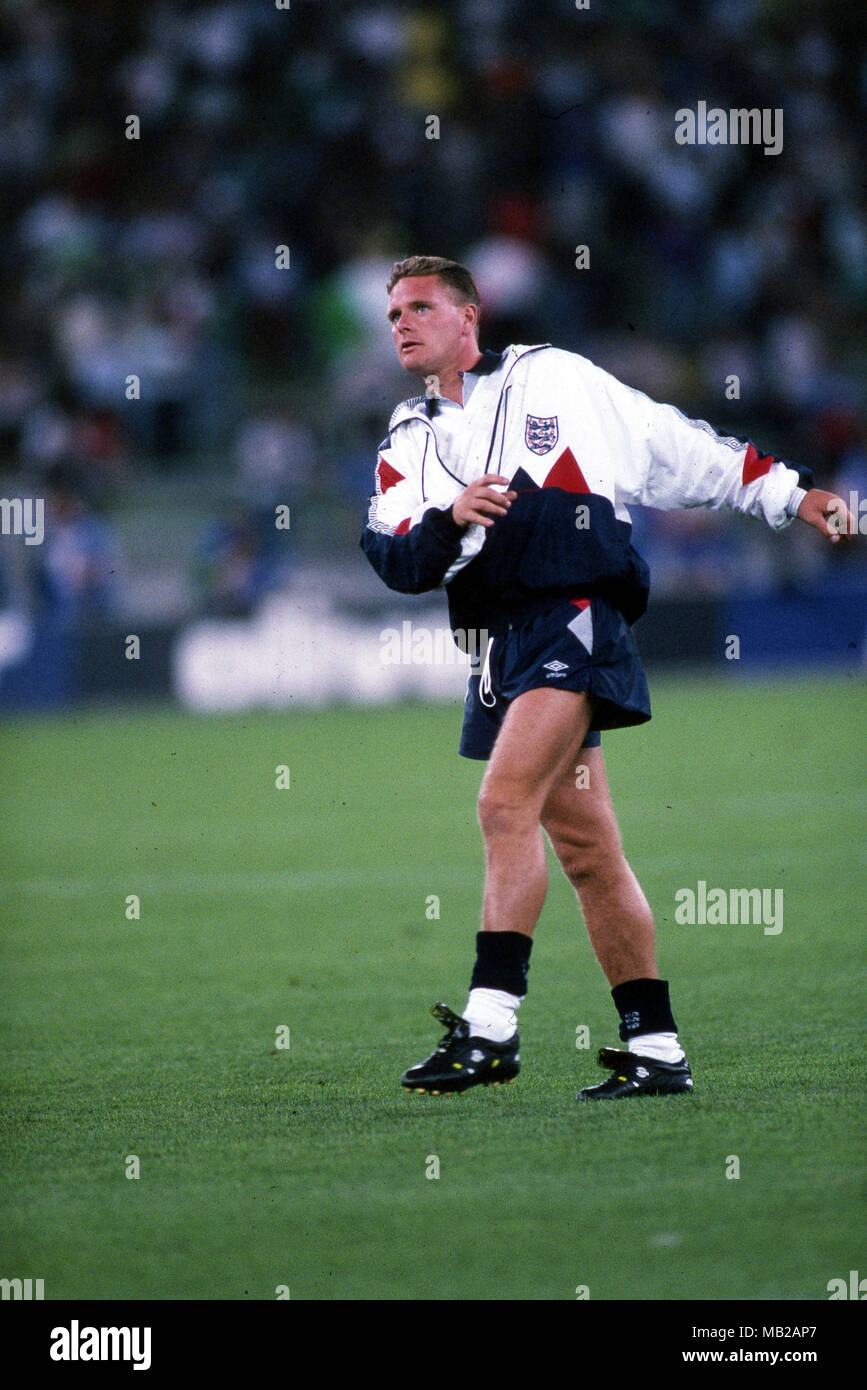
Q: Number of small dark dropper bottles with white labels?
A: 0